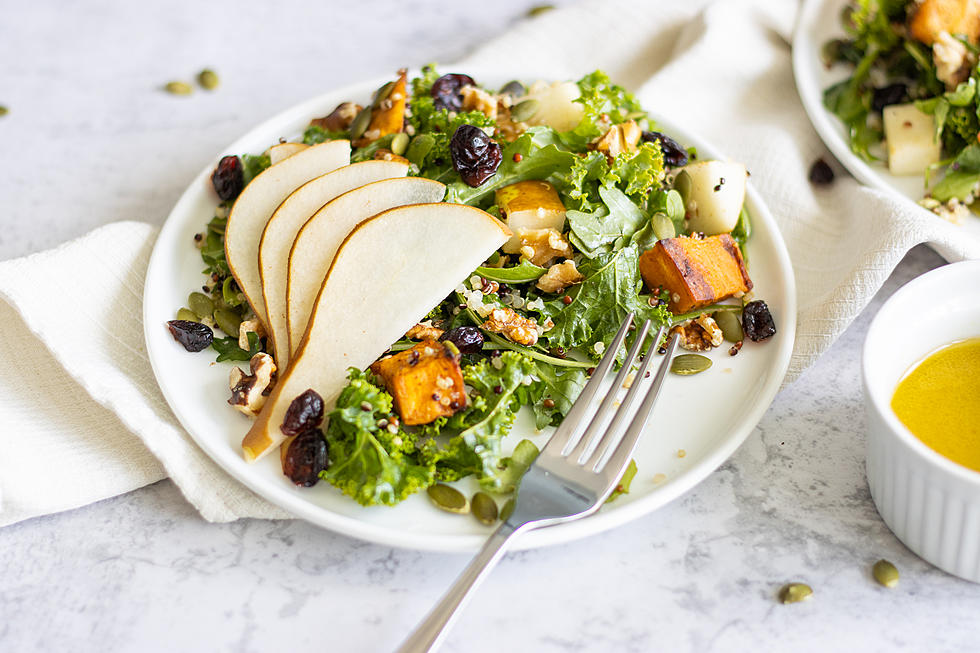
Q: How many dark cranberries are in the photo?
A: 11